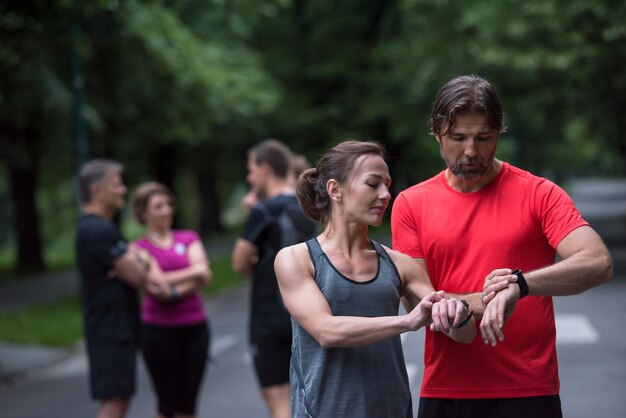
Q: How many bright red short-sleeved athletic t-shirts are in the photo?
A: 1